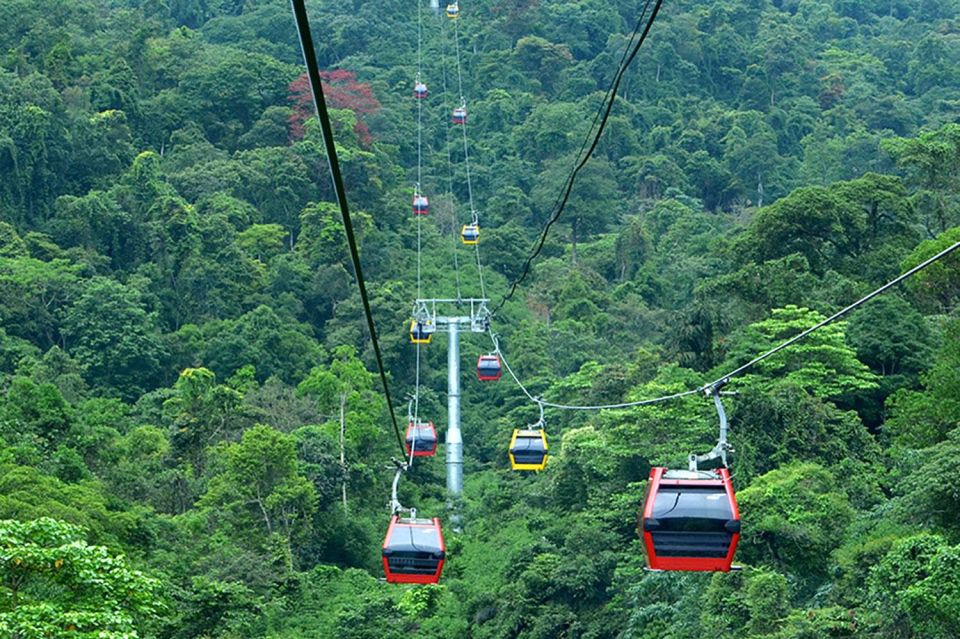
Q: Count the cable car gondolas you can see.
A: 11